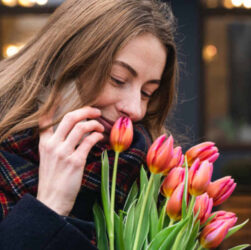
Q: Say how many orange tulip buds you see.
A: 11